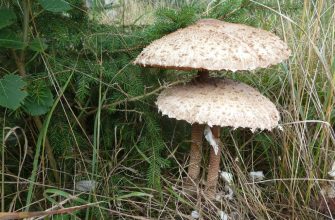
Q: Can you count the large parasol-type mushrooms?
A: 2